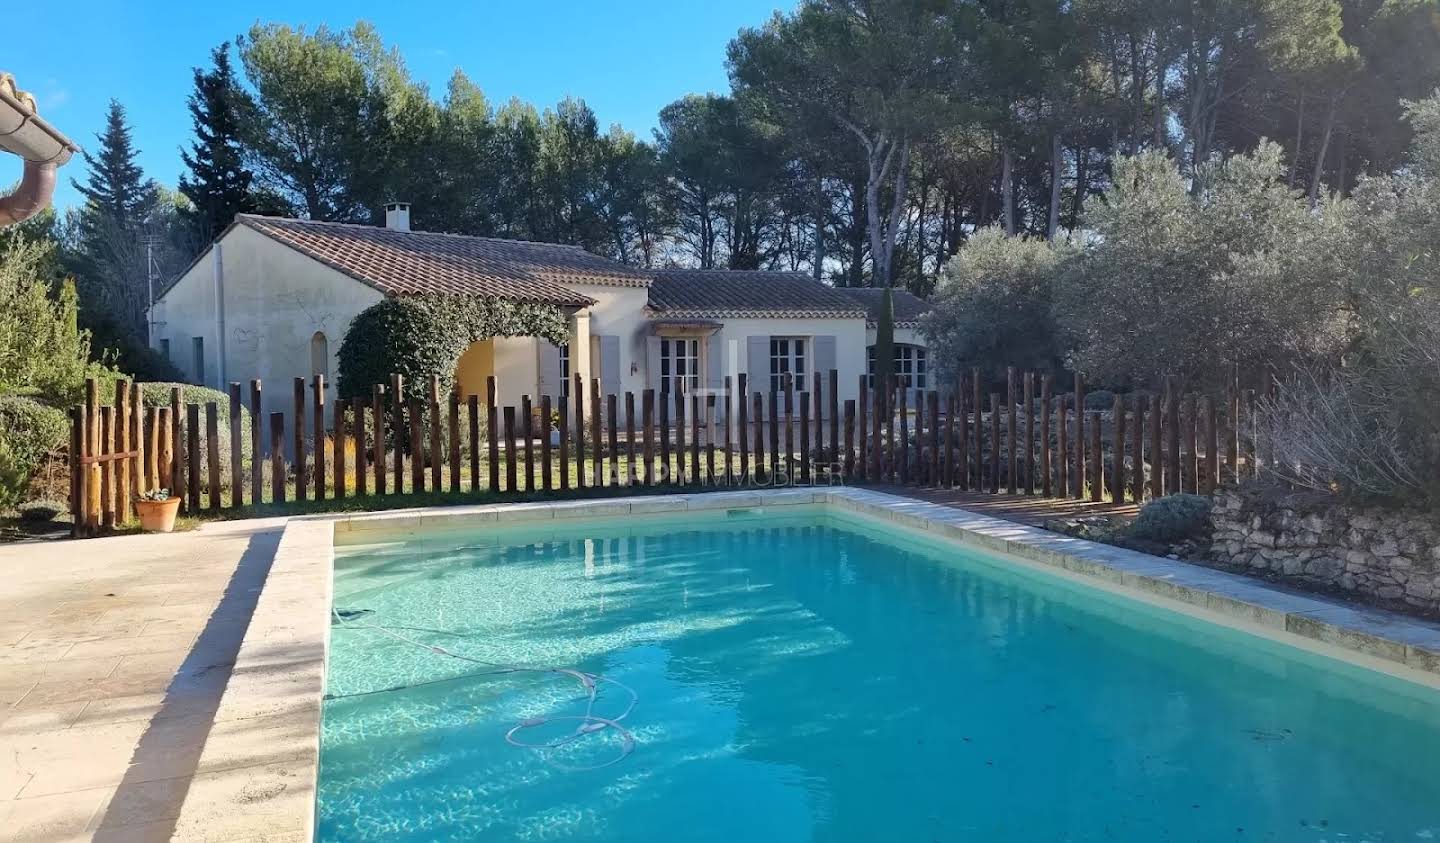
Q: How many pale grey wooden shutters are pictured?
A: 6